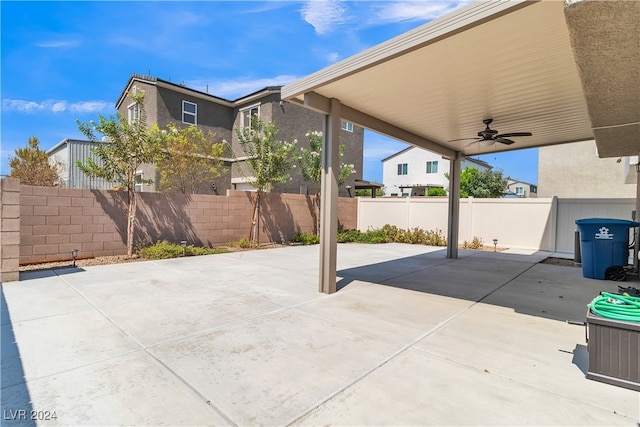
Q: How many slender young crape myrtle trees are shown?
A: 3